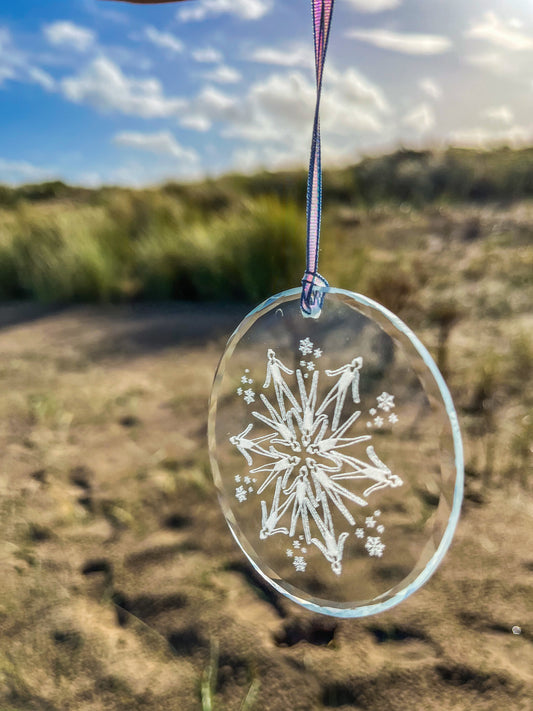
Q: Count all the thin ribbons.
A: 1